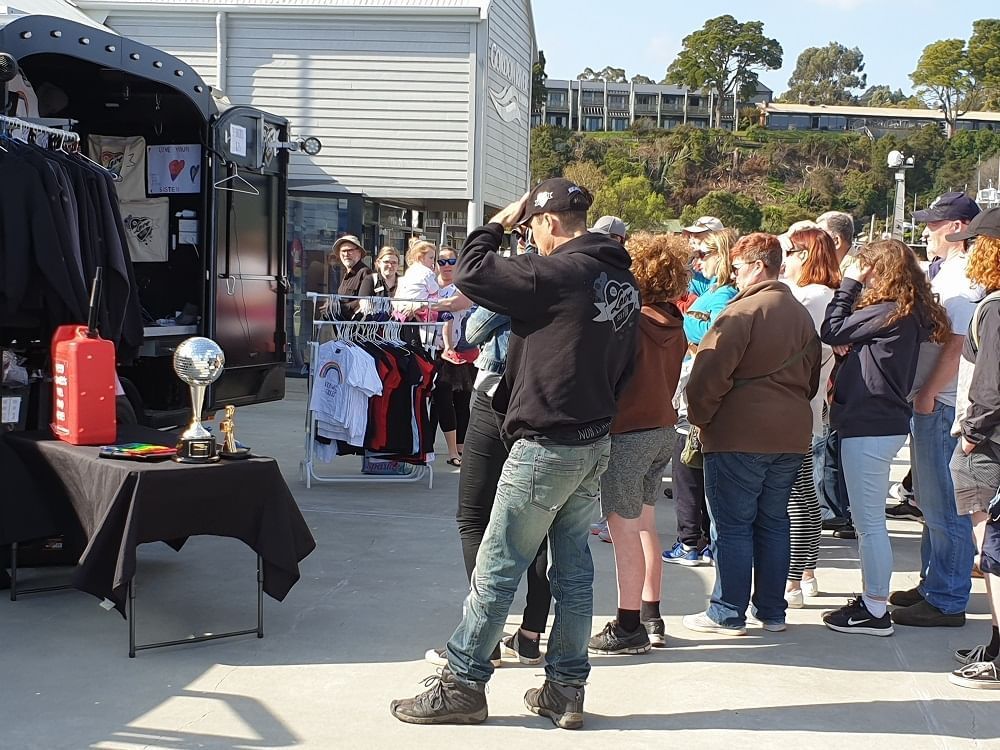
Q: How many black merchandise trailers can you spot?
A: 1